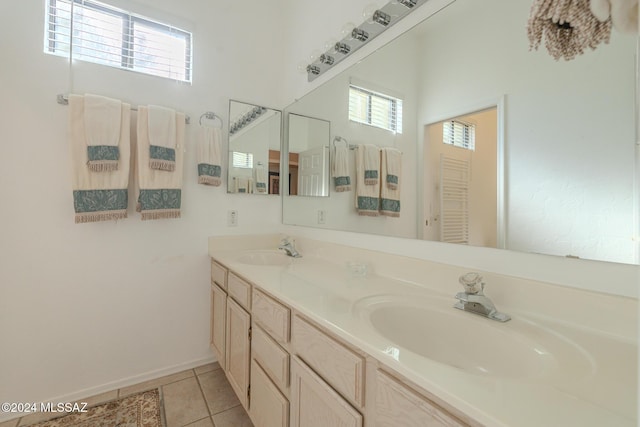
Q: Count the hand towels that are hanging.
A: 3